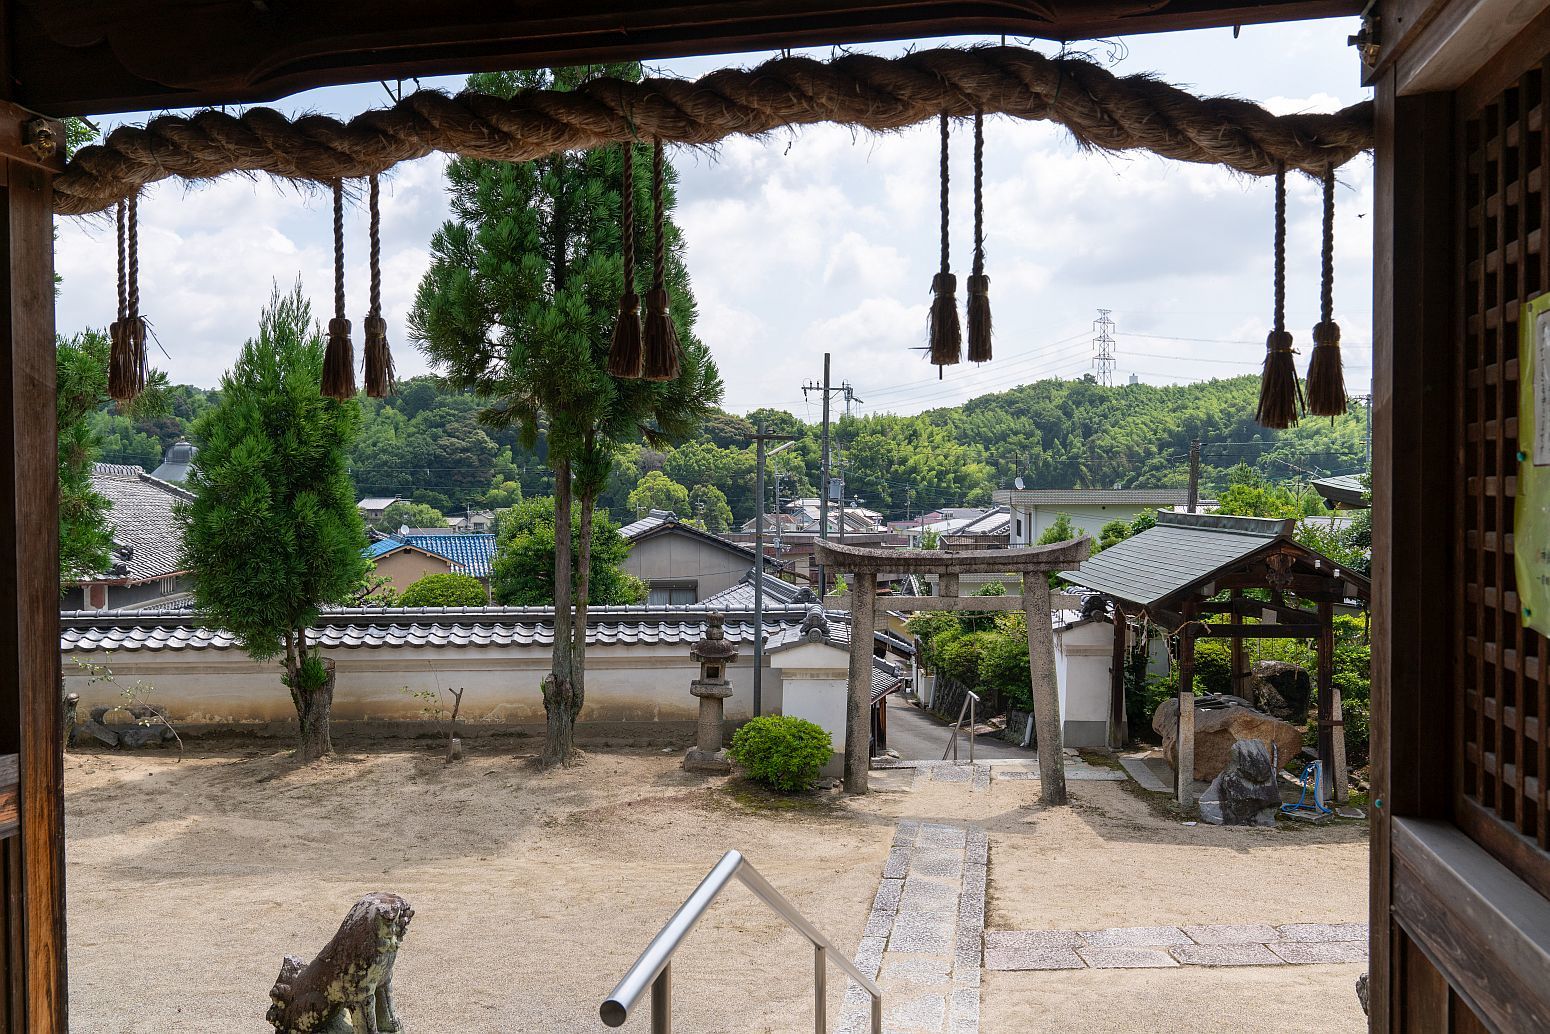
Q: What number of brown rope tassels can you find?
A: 10